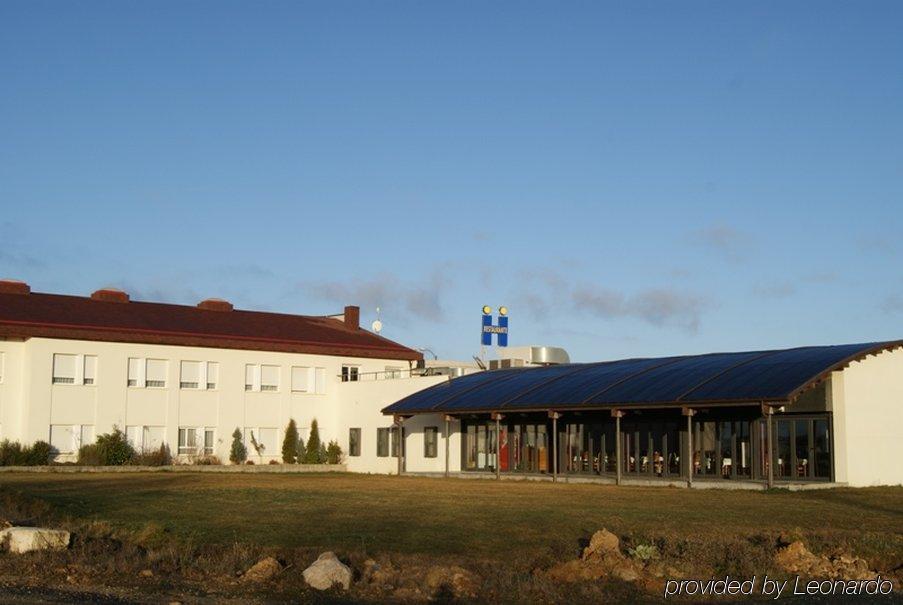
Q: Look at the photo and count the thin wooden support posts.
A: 7